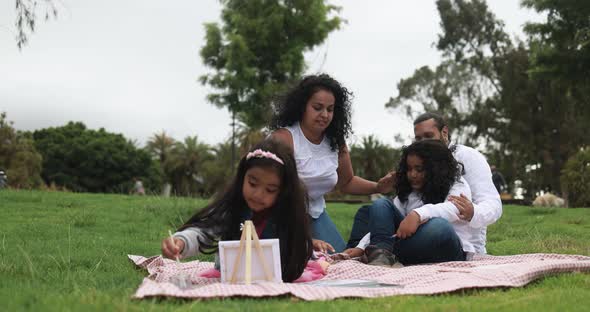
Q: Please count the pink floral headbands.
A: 1